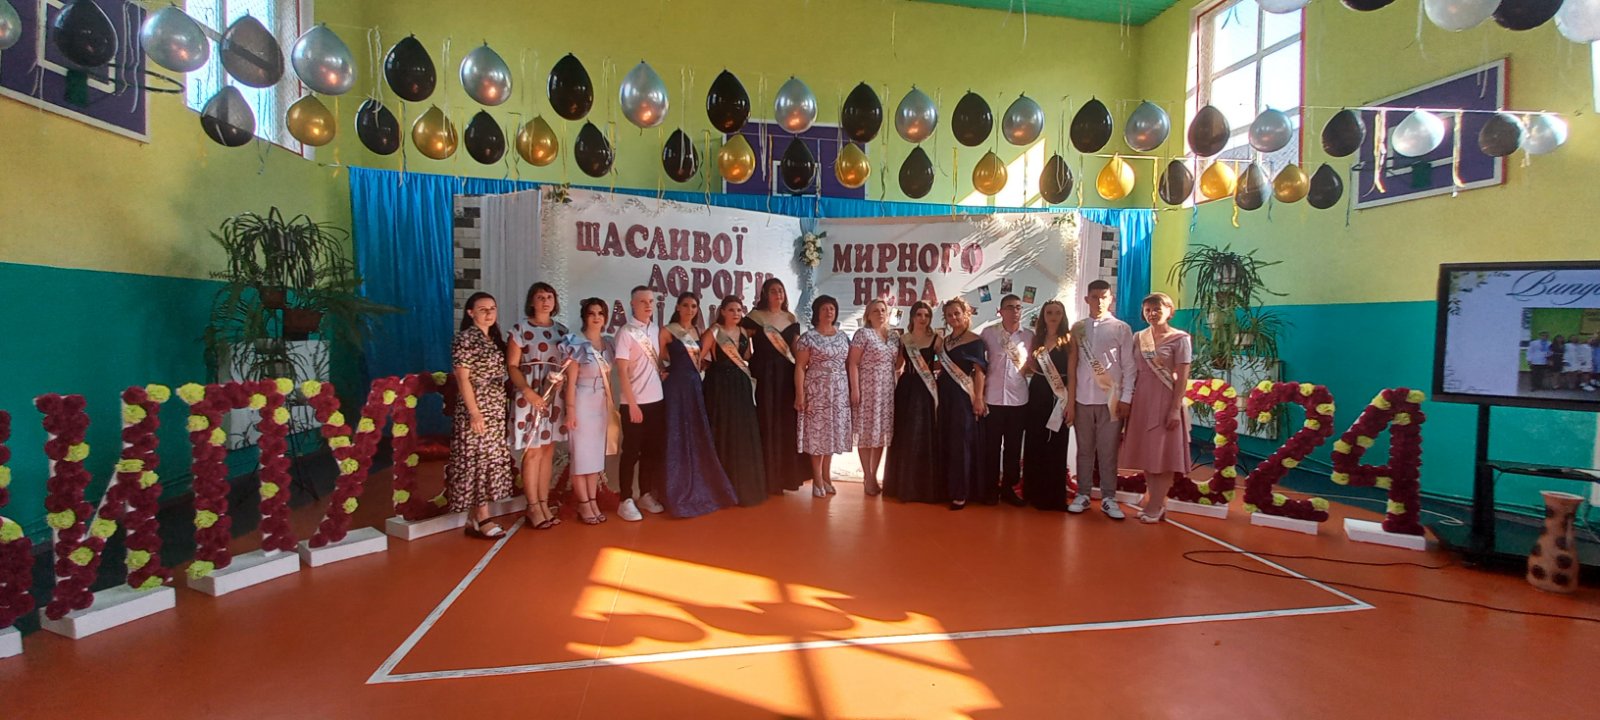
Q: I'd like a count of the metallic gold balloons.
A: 9